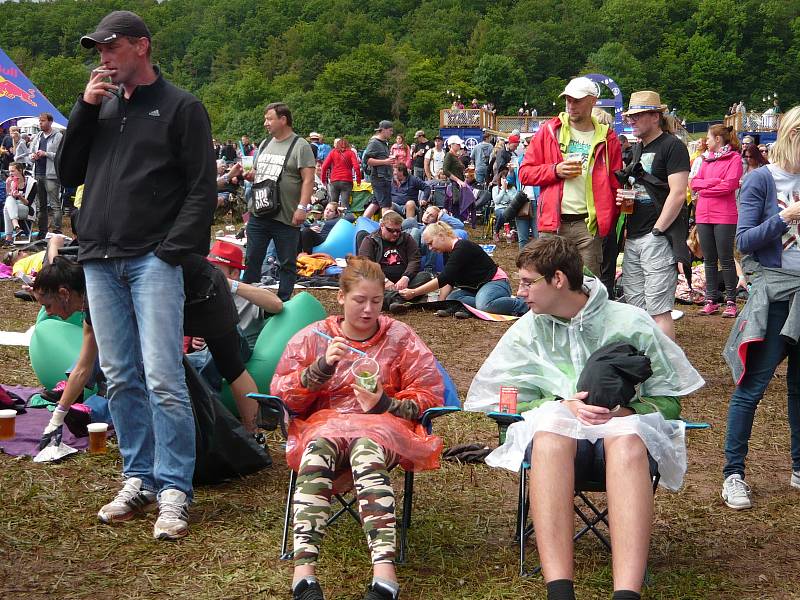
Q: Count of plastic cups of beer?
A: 4